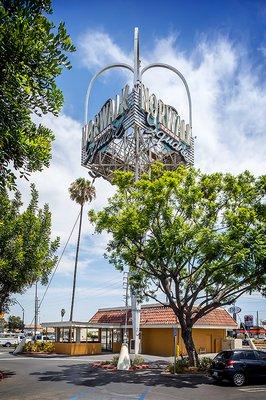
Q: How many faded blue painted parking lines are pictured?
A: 2